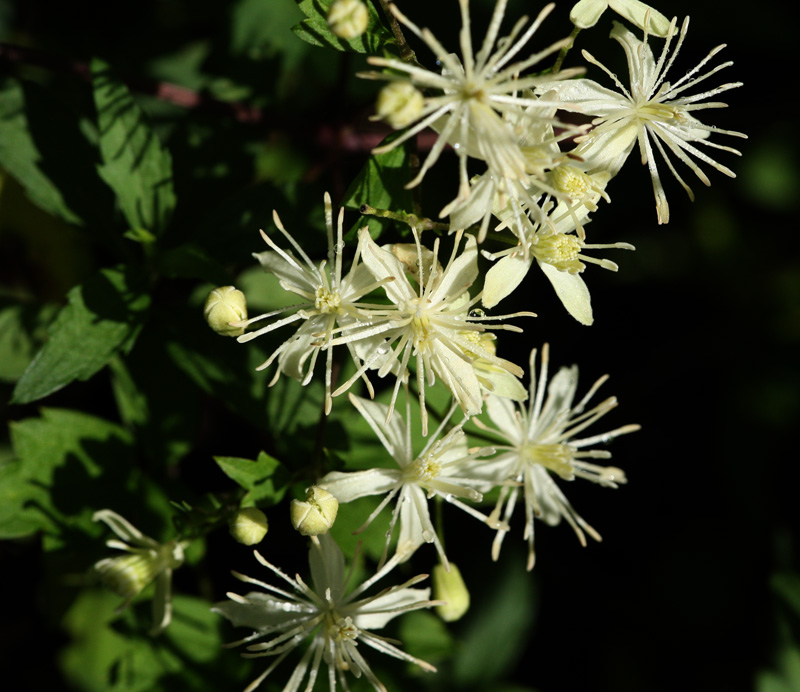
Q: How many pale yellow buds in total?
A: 6